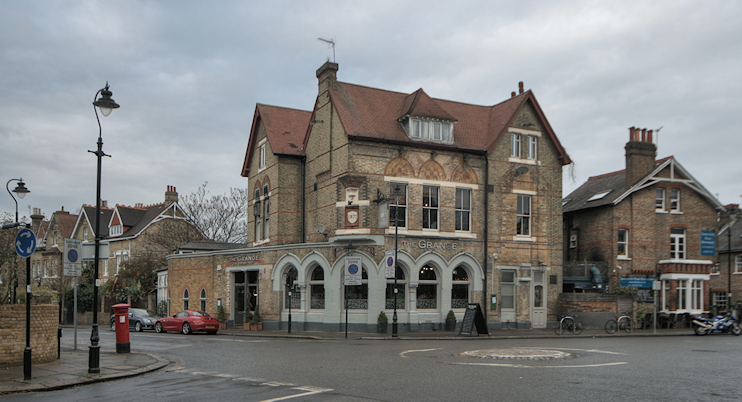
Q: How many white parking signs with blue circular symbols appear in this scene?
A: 3